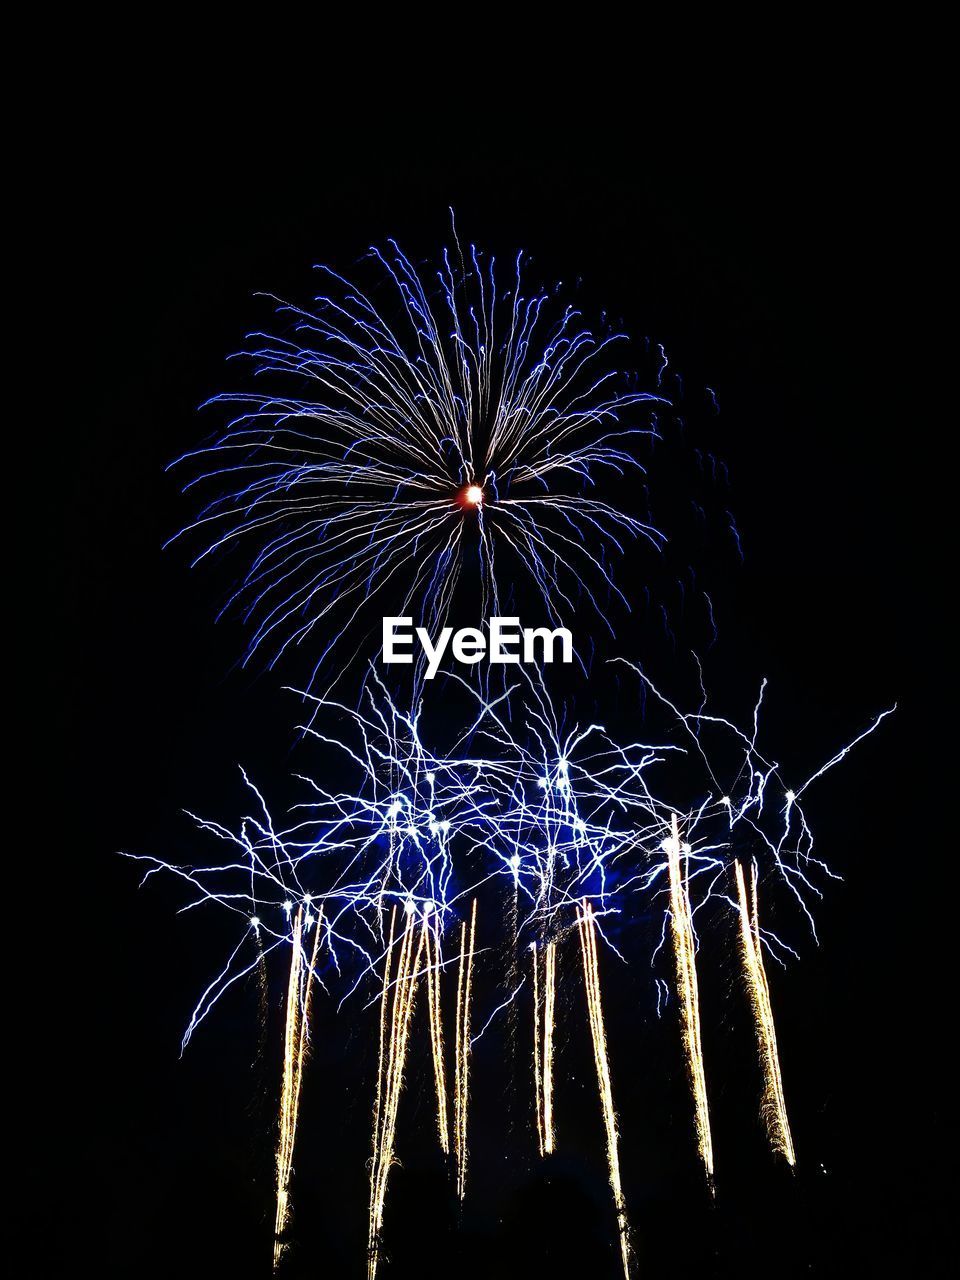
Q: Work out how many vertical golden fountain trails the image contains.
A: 8